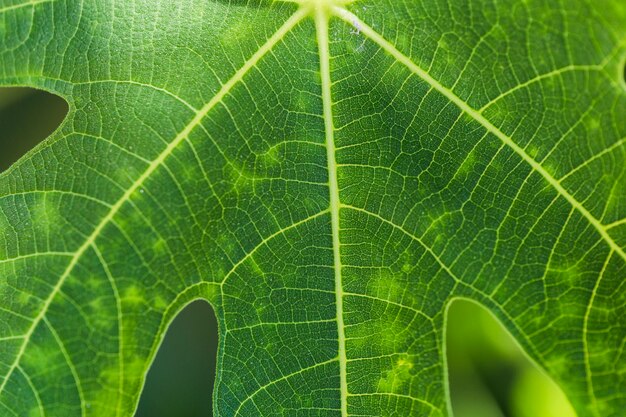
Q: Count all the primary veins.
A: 3